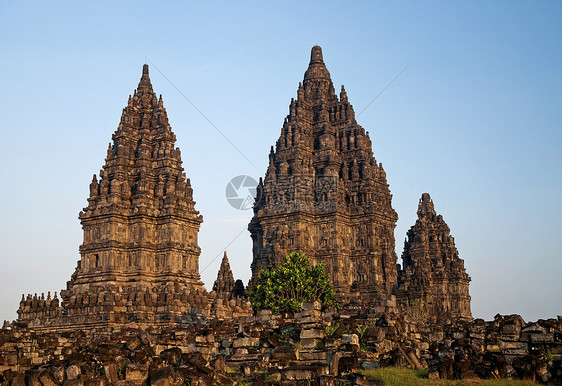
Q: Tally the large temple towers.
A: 3